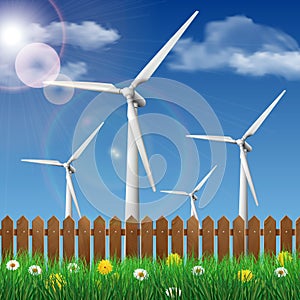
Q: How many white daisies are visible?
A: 7